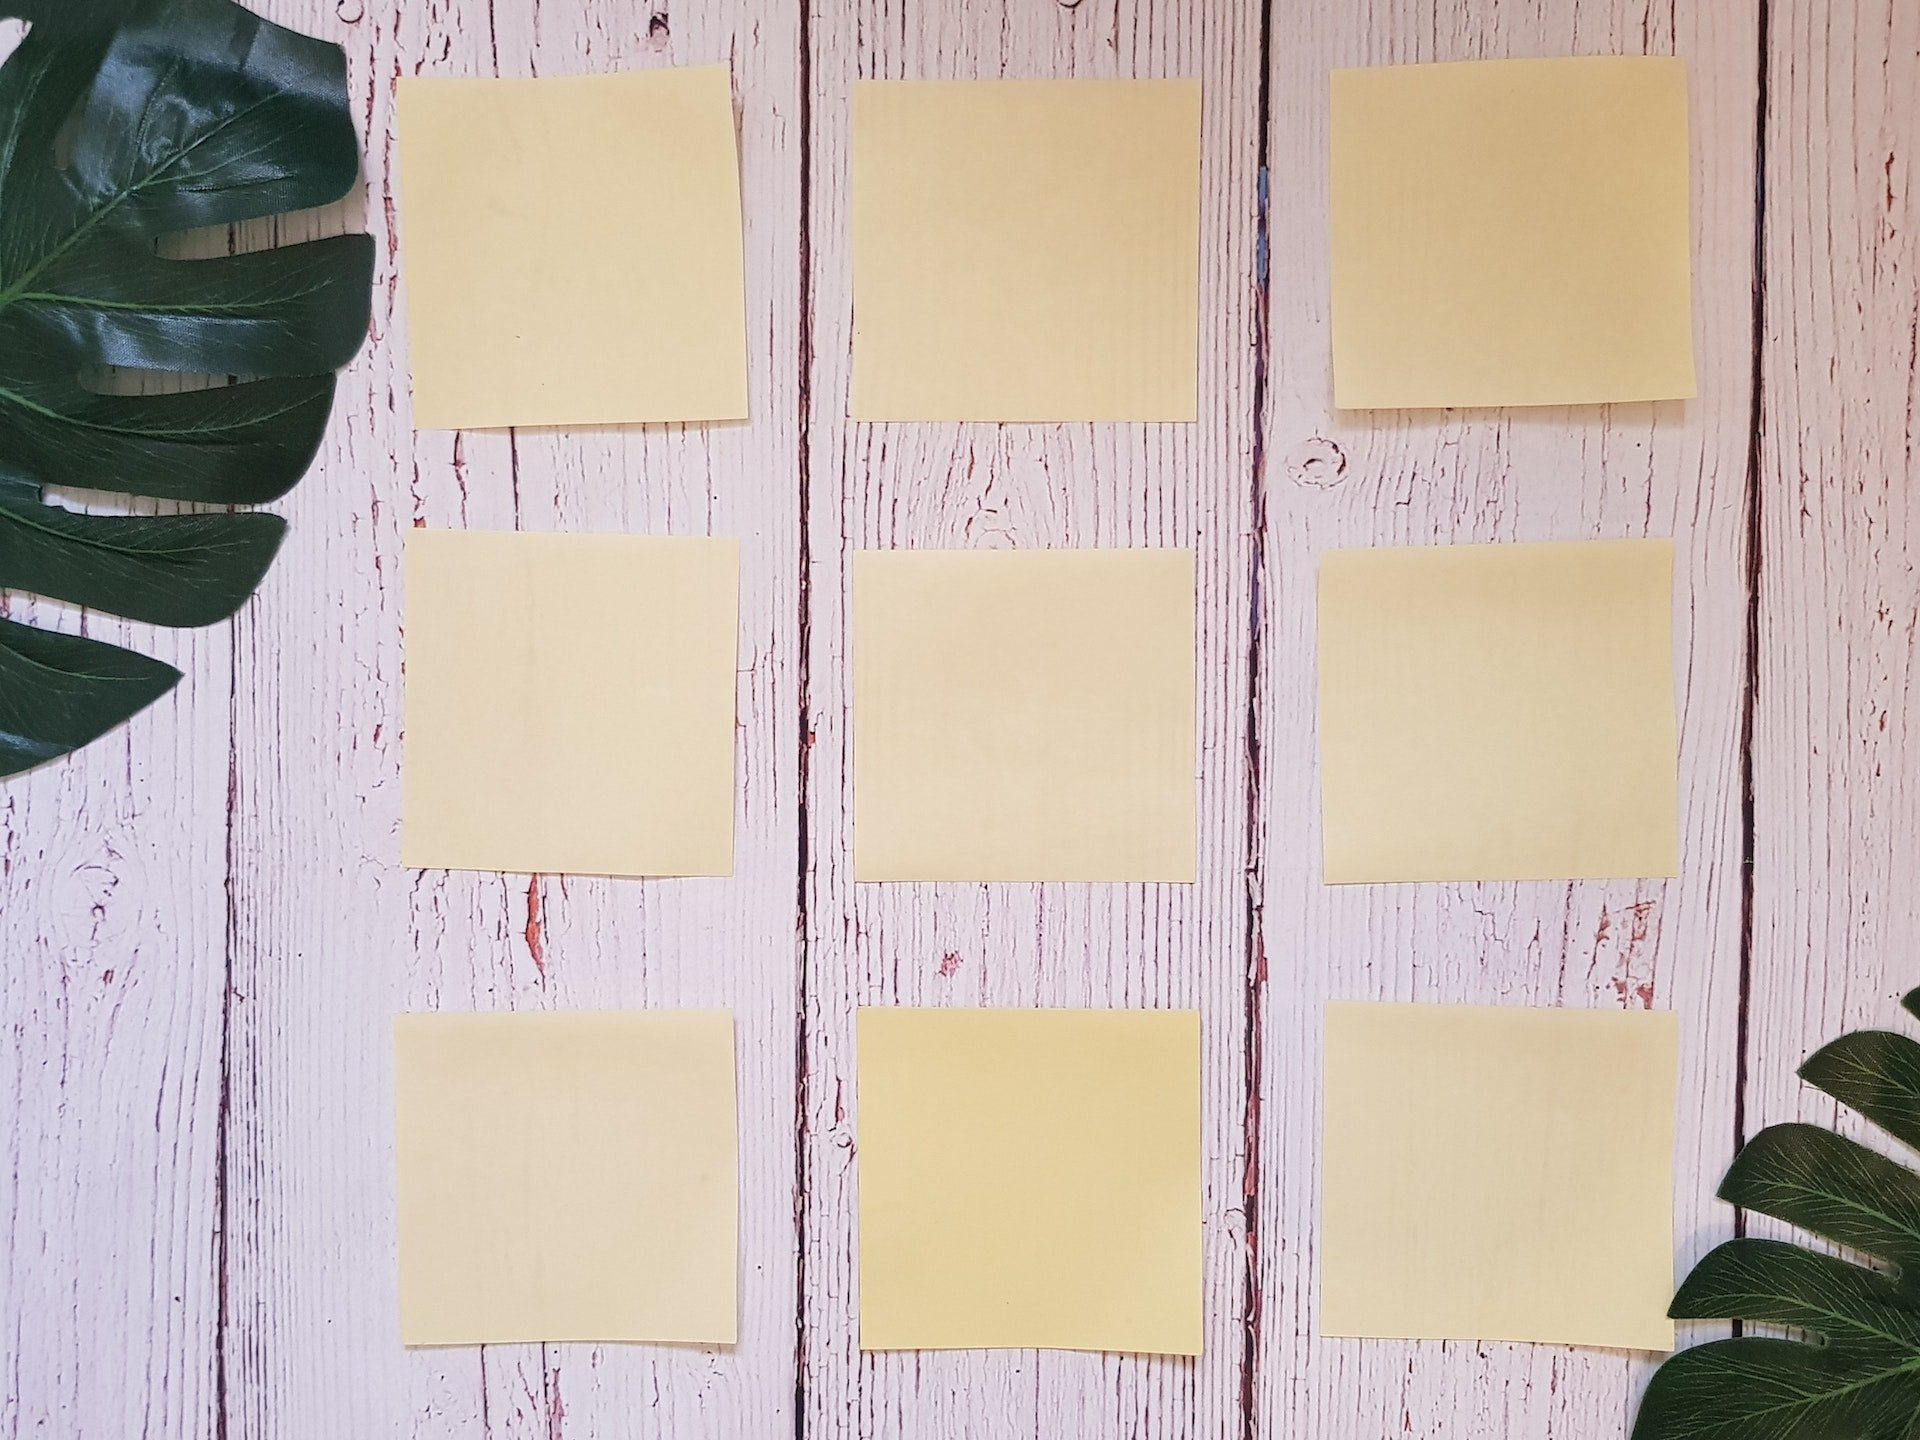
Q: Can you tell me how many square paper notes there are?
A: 9